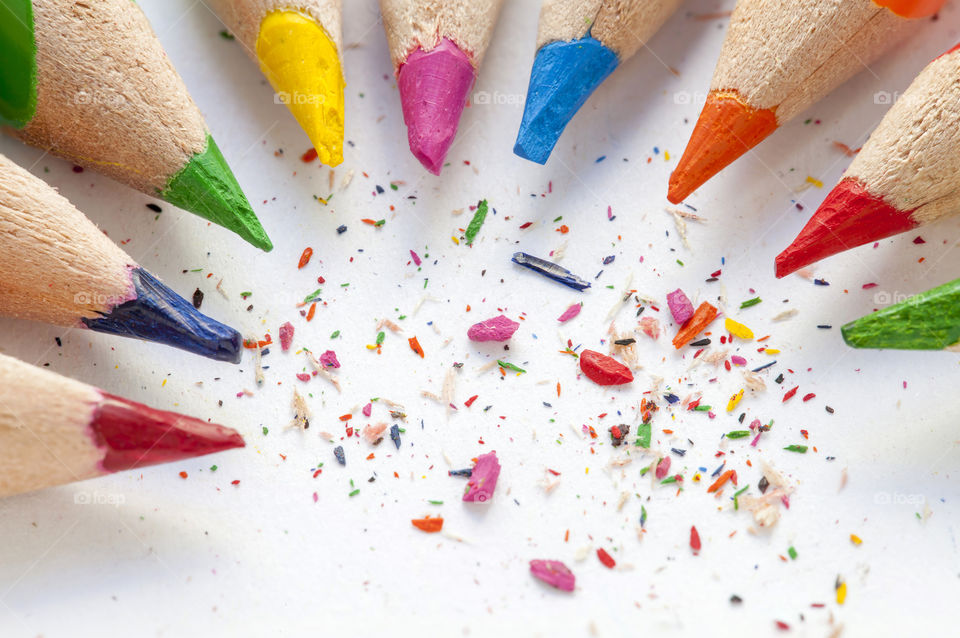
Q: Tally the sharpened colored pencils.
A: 9